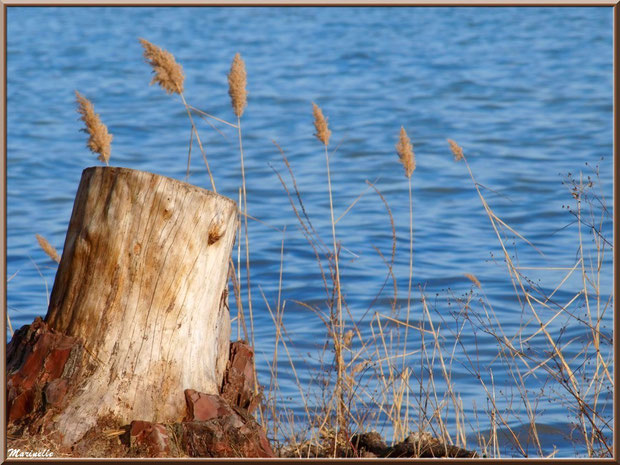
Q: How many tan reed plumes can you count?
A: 8